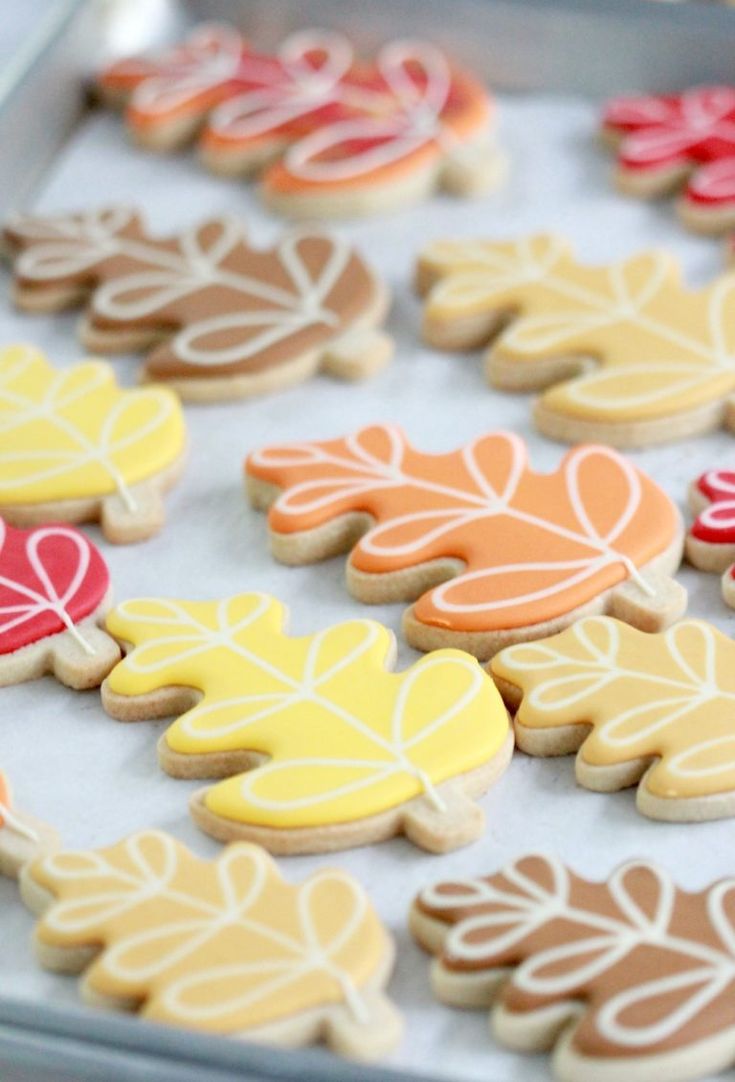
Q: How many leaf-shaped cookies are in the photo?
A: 13